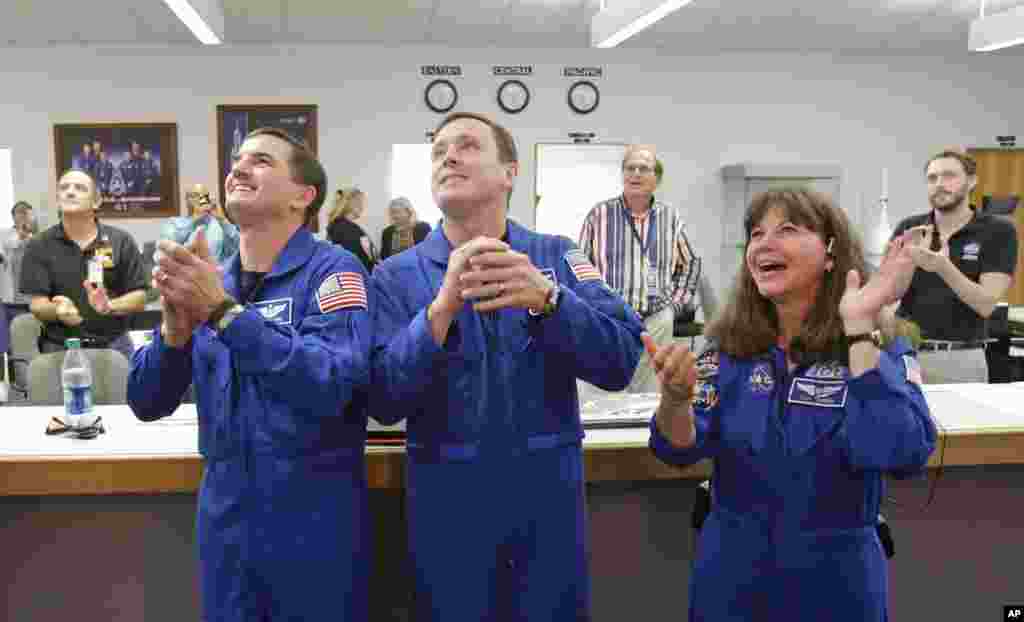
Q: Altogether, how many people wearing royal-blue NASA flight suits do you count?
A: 3